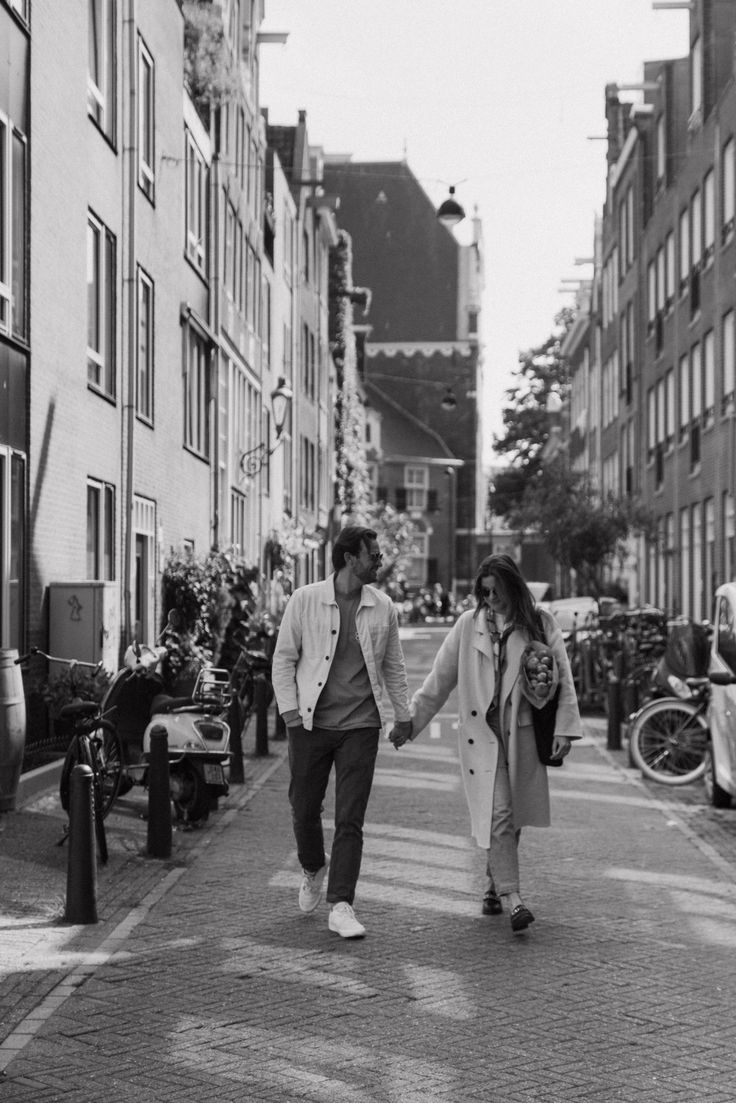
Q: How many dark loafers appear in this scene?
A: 2